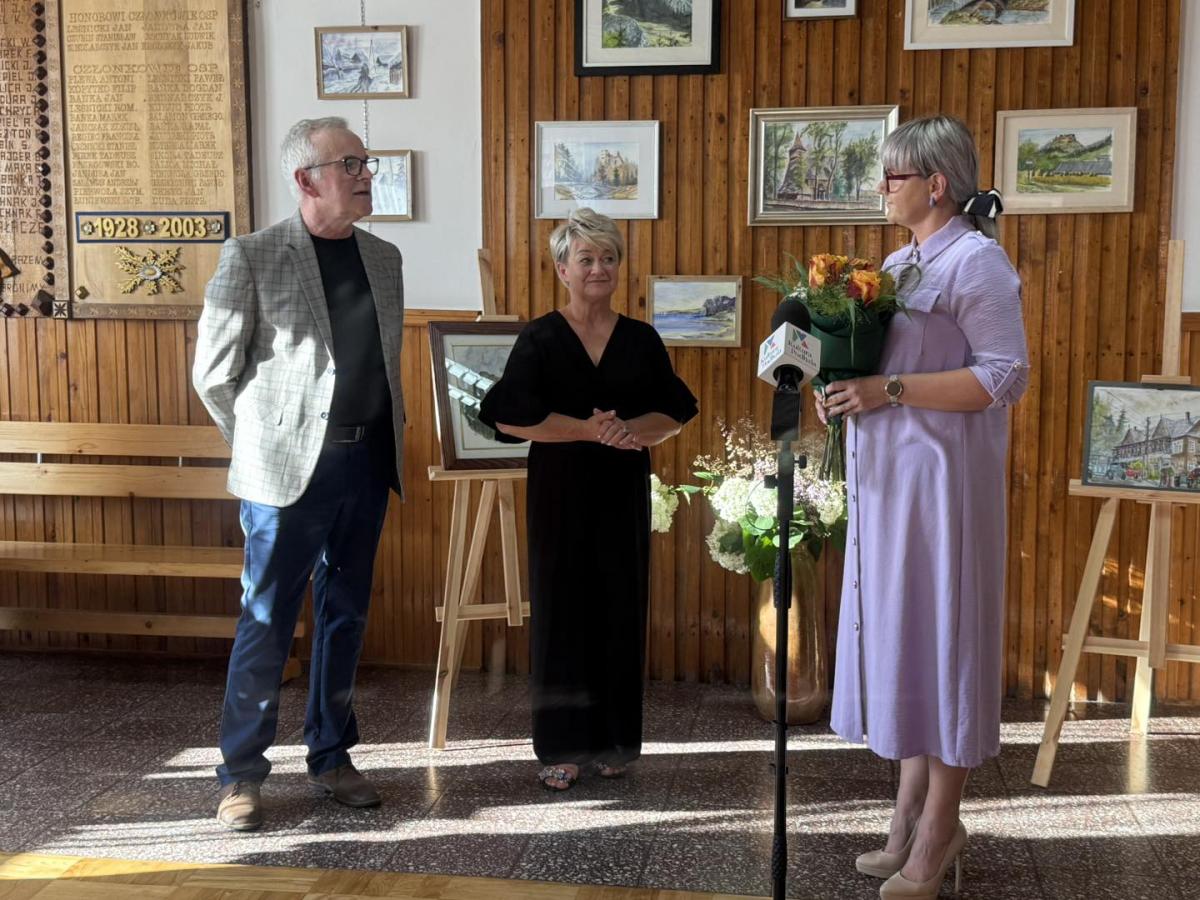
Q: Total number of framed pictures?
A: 11